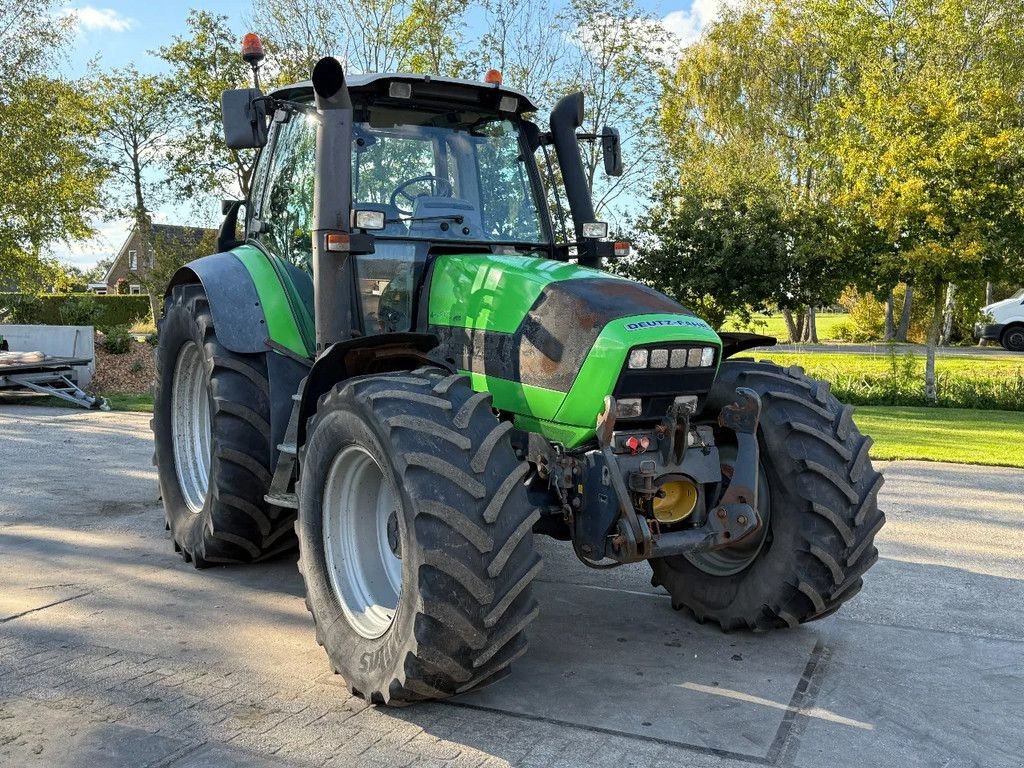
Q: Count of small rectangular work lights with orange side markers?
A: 2